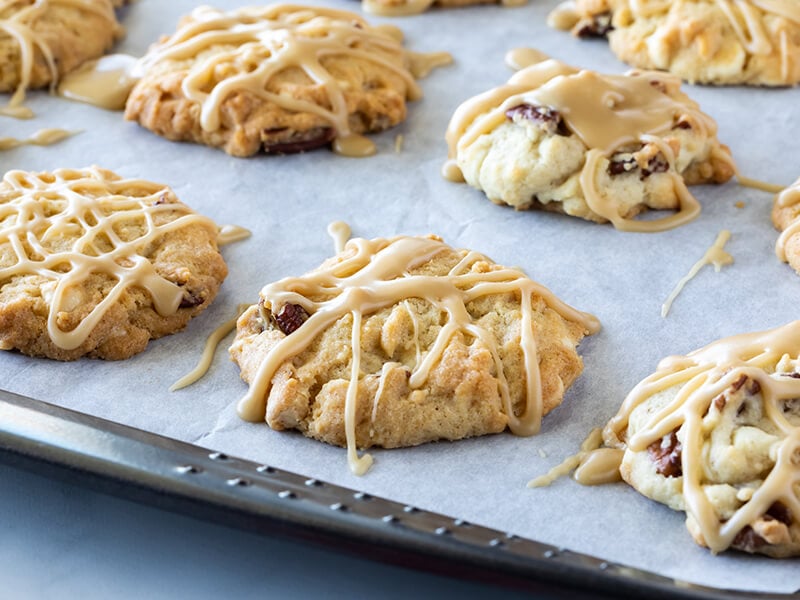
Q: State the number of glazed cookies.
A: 9